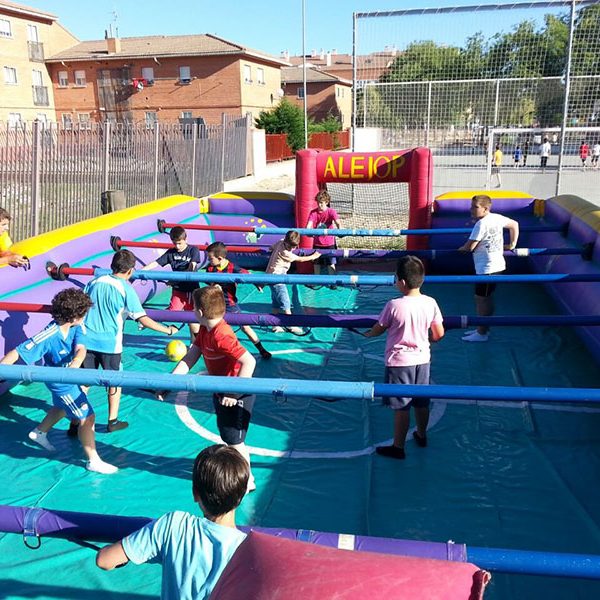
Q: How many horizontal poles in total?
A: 6